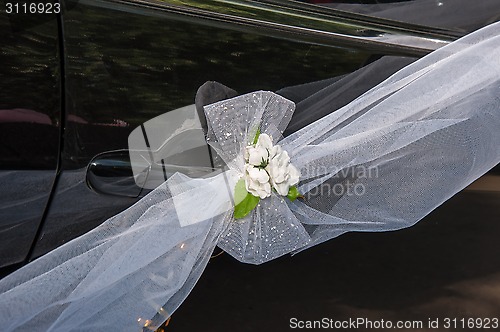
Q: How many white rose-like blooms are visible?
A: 3